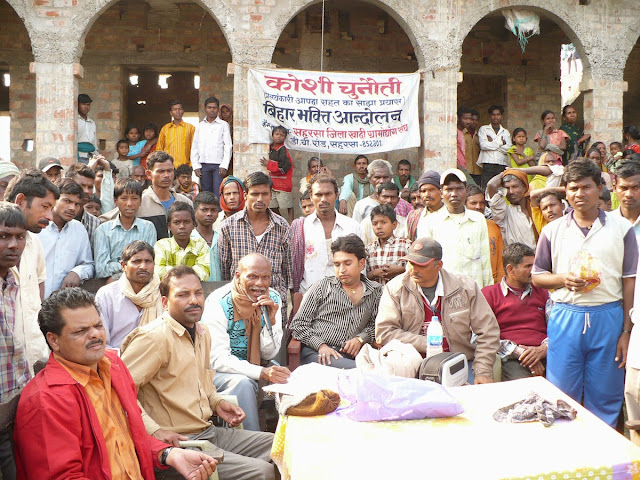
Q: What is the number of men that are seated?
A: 7